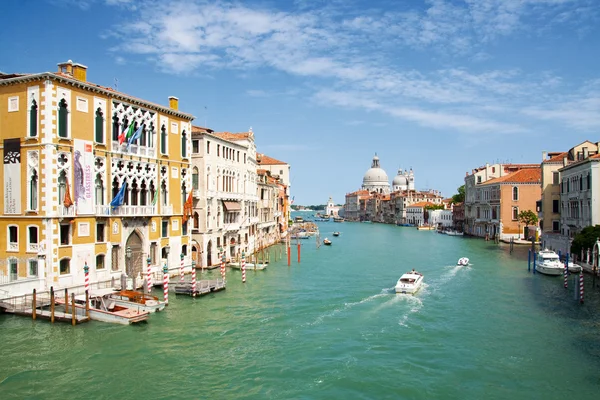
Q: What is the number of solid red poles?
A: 2